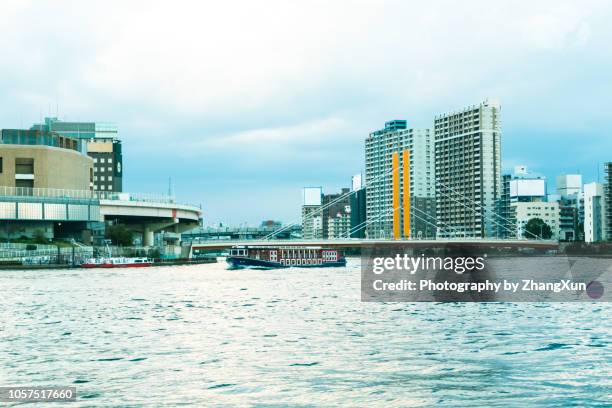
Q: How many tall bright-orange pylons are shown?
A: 2